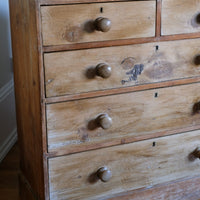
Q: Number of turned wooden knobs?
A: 8